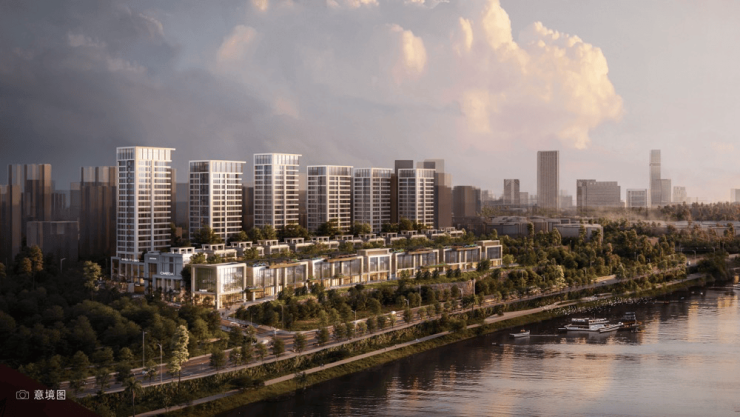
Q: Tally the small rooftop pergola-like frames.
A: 12